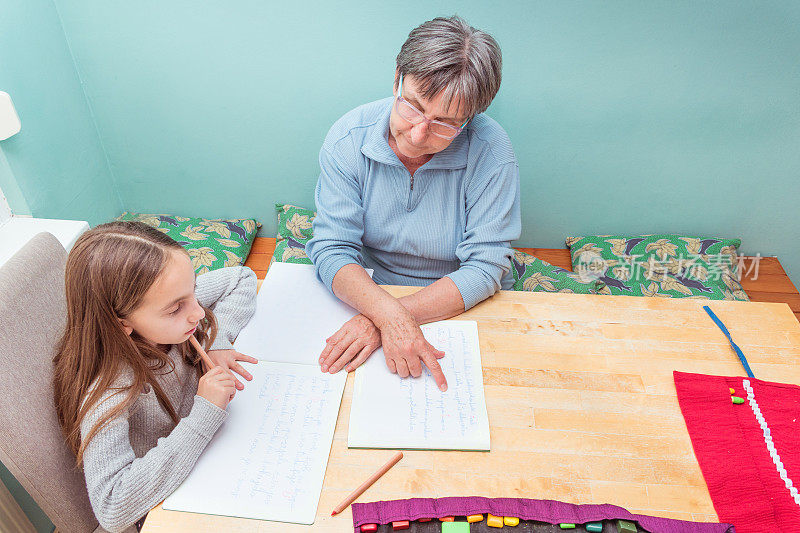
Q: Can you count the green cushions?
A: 4